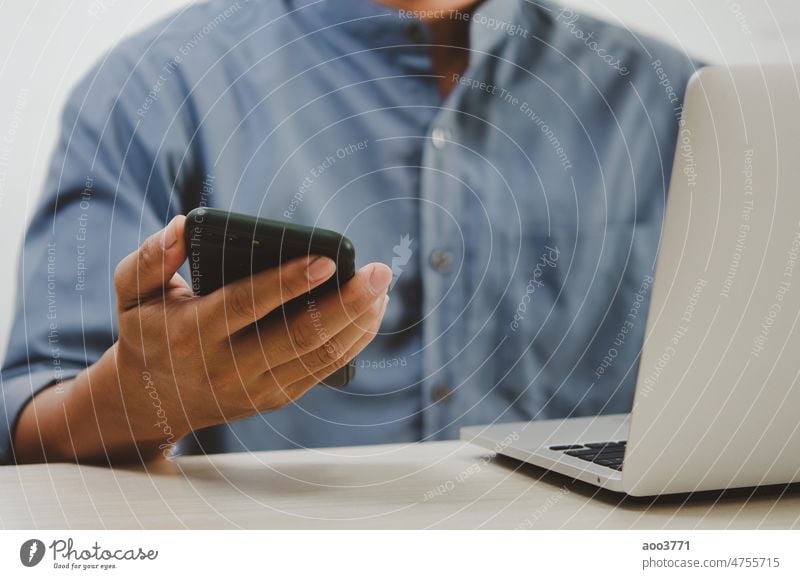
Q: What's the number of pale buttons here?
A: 3